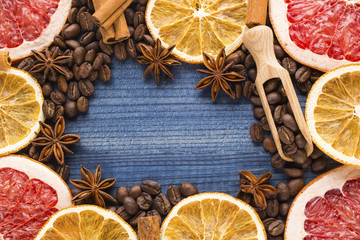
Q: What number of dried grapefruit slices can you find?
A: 4